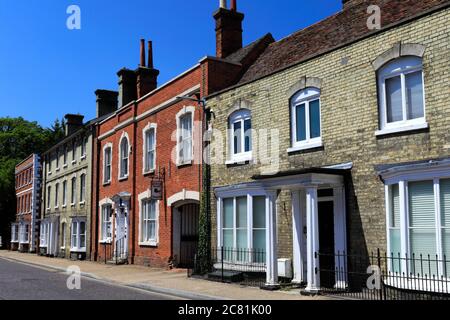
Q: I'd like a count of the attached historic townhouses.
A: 4